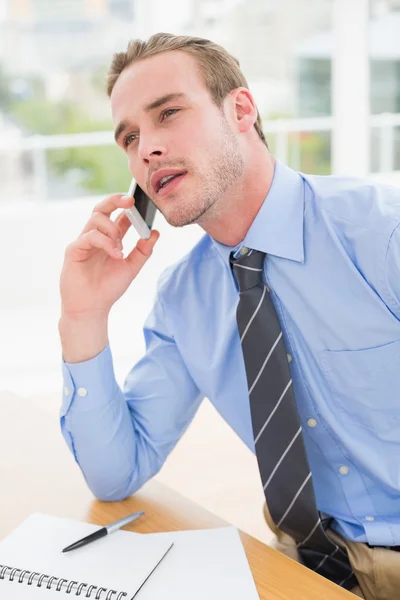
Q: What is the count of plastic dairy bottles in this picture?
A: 0